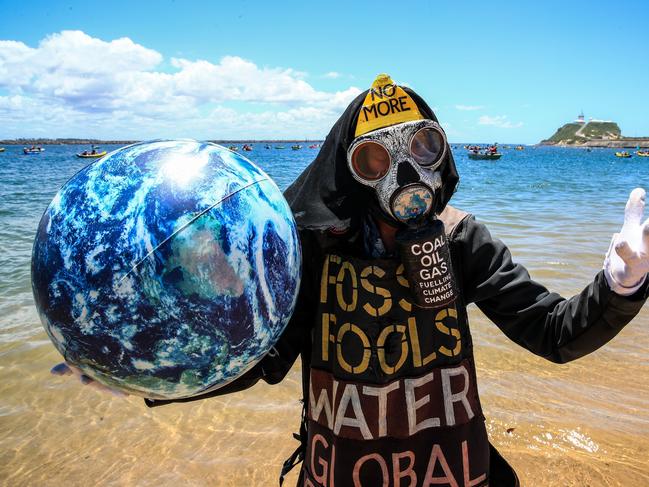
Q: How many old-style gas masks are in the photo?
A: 1